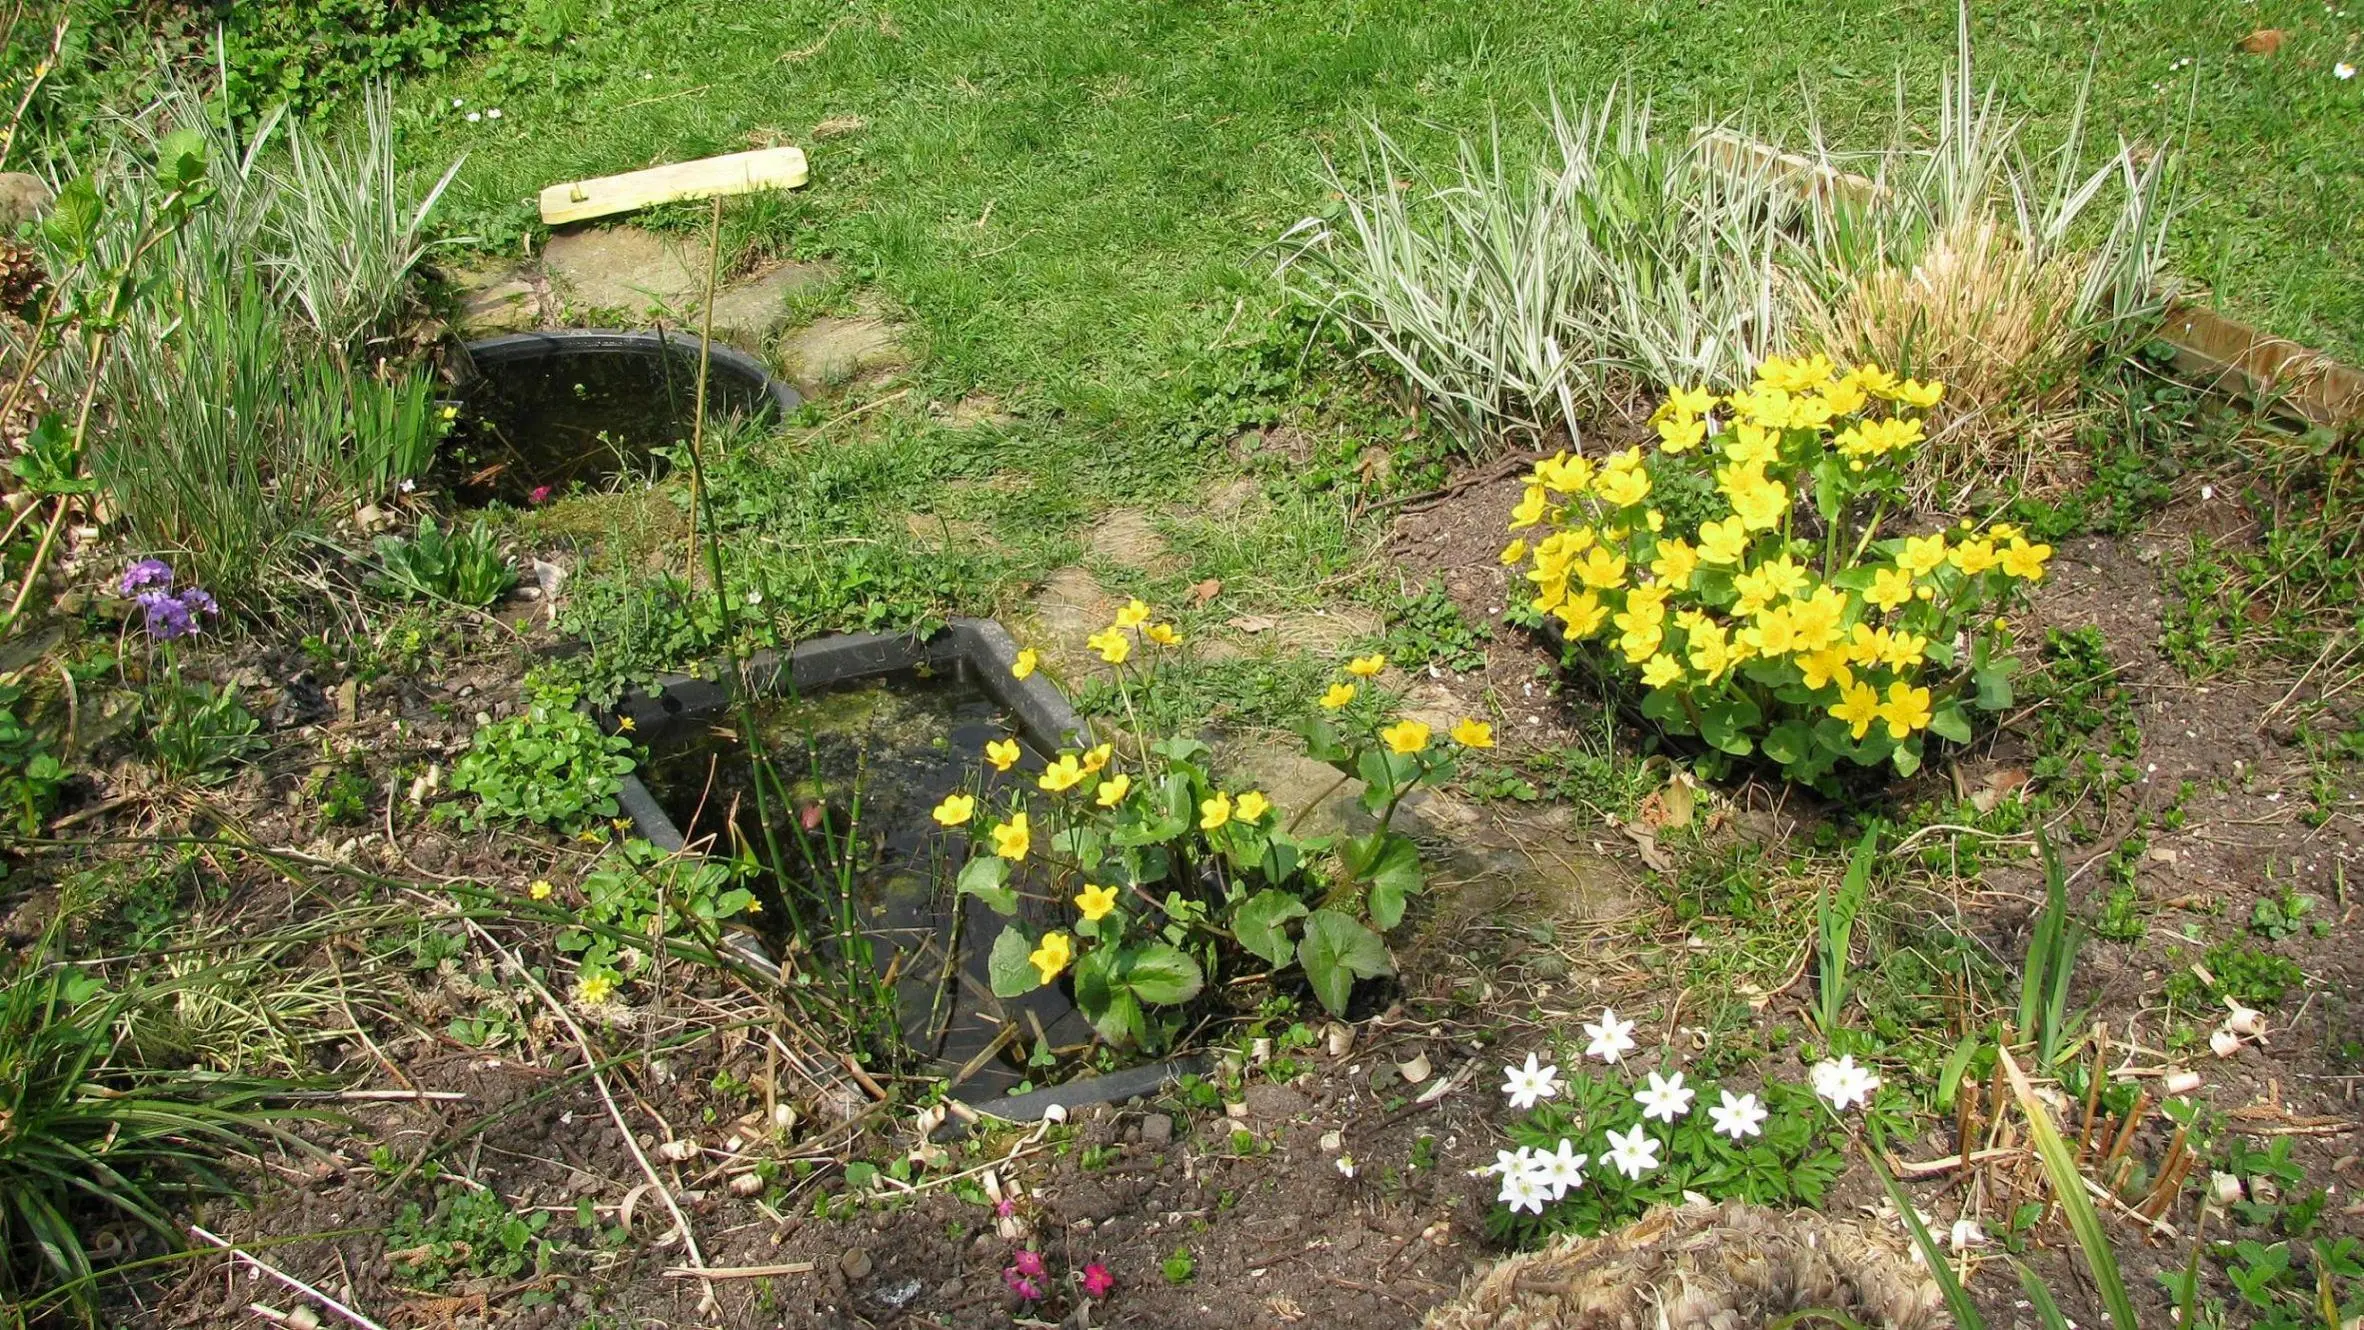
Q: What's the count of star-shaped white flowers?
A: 9